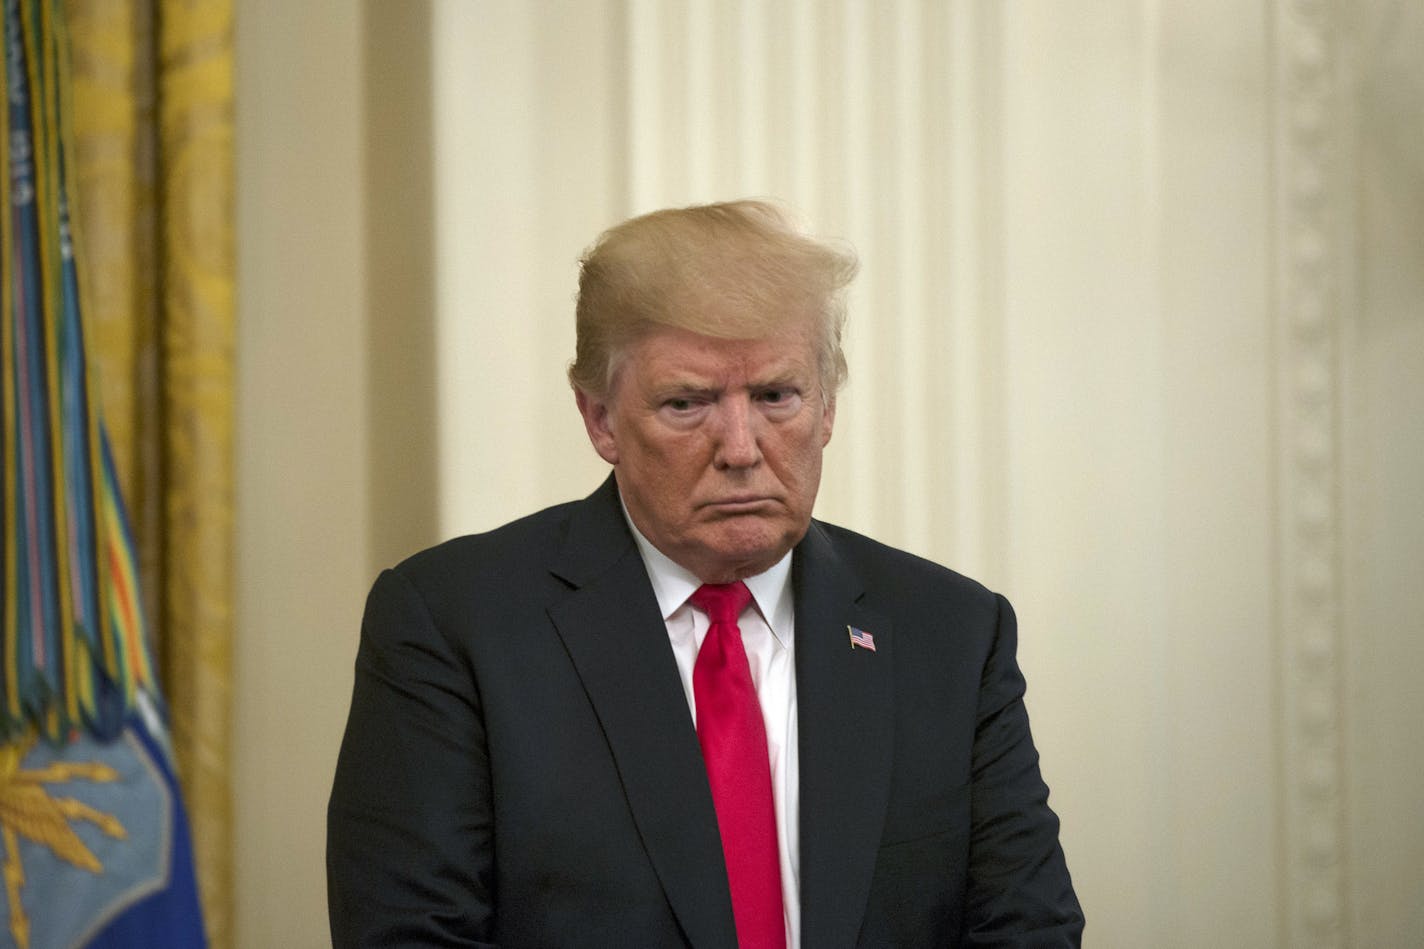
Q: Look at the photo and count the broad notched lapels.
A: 2